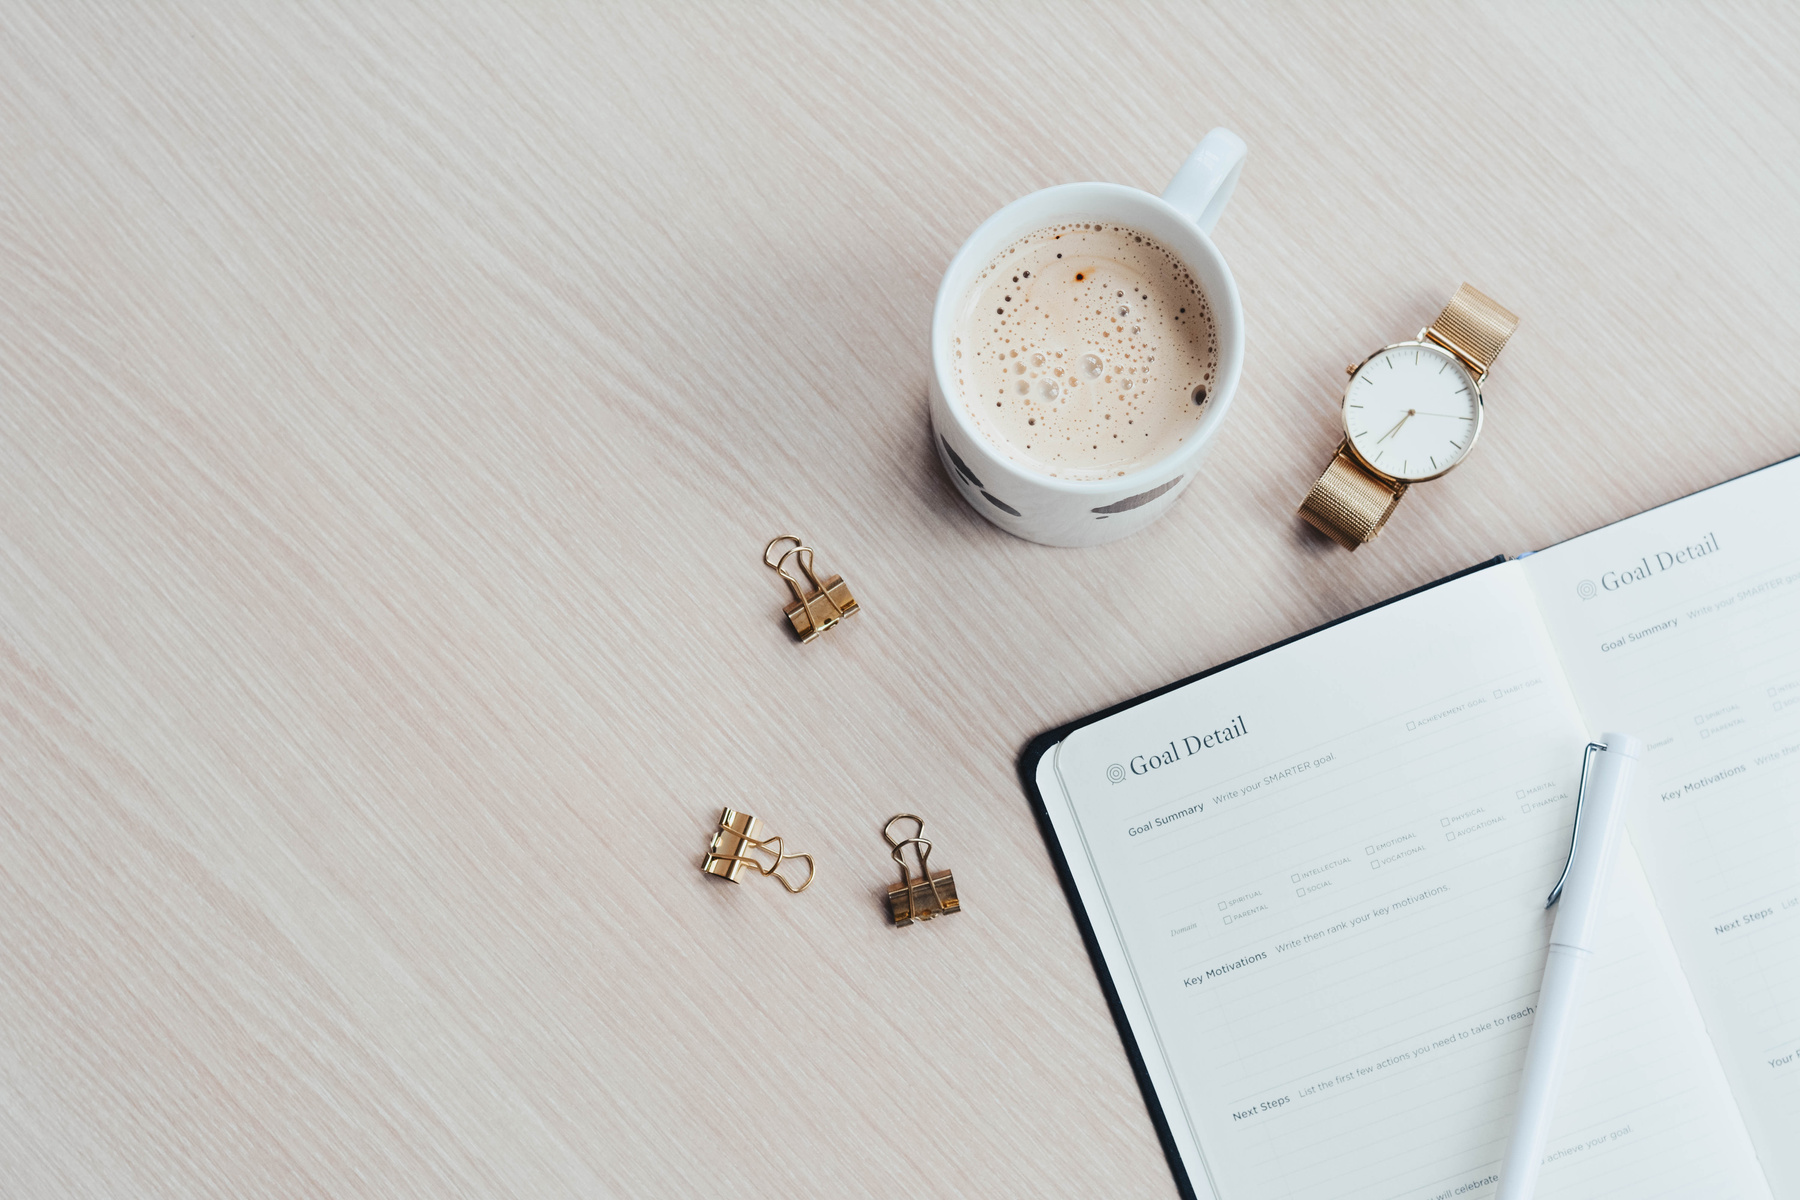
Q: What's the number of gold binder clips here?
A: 3